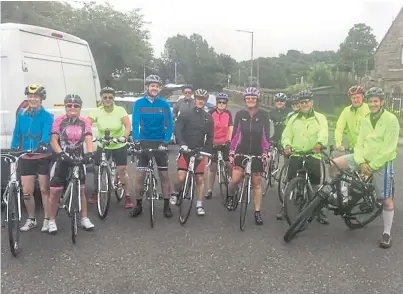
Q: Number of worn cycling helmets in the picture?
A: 13